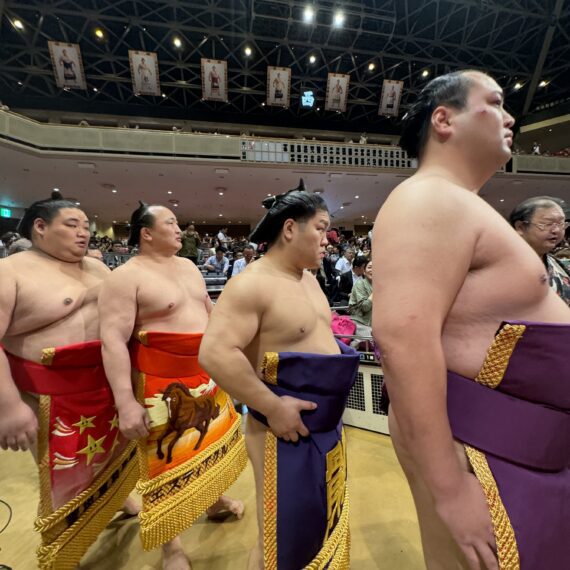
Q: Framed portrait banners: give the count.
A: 6